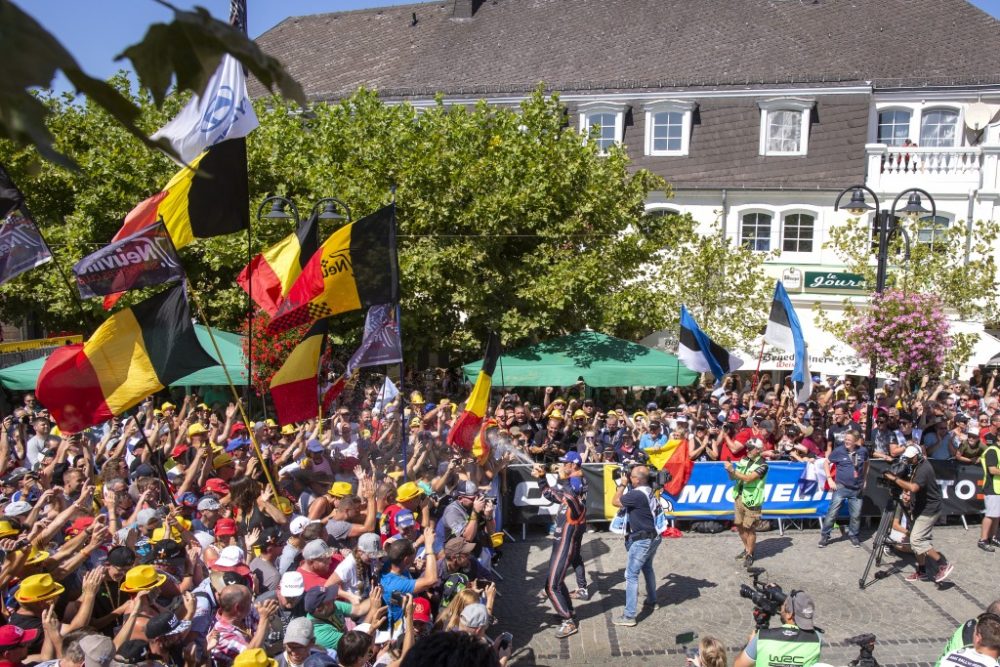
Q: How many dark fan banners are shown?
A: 3